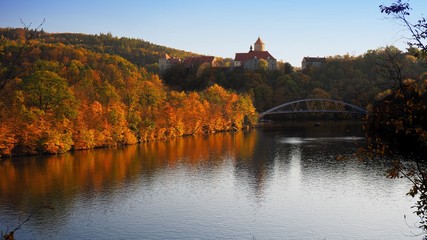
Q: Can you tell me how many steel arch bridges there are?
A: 1